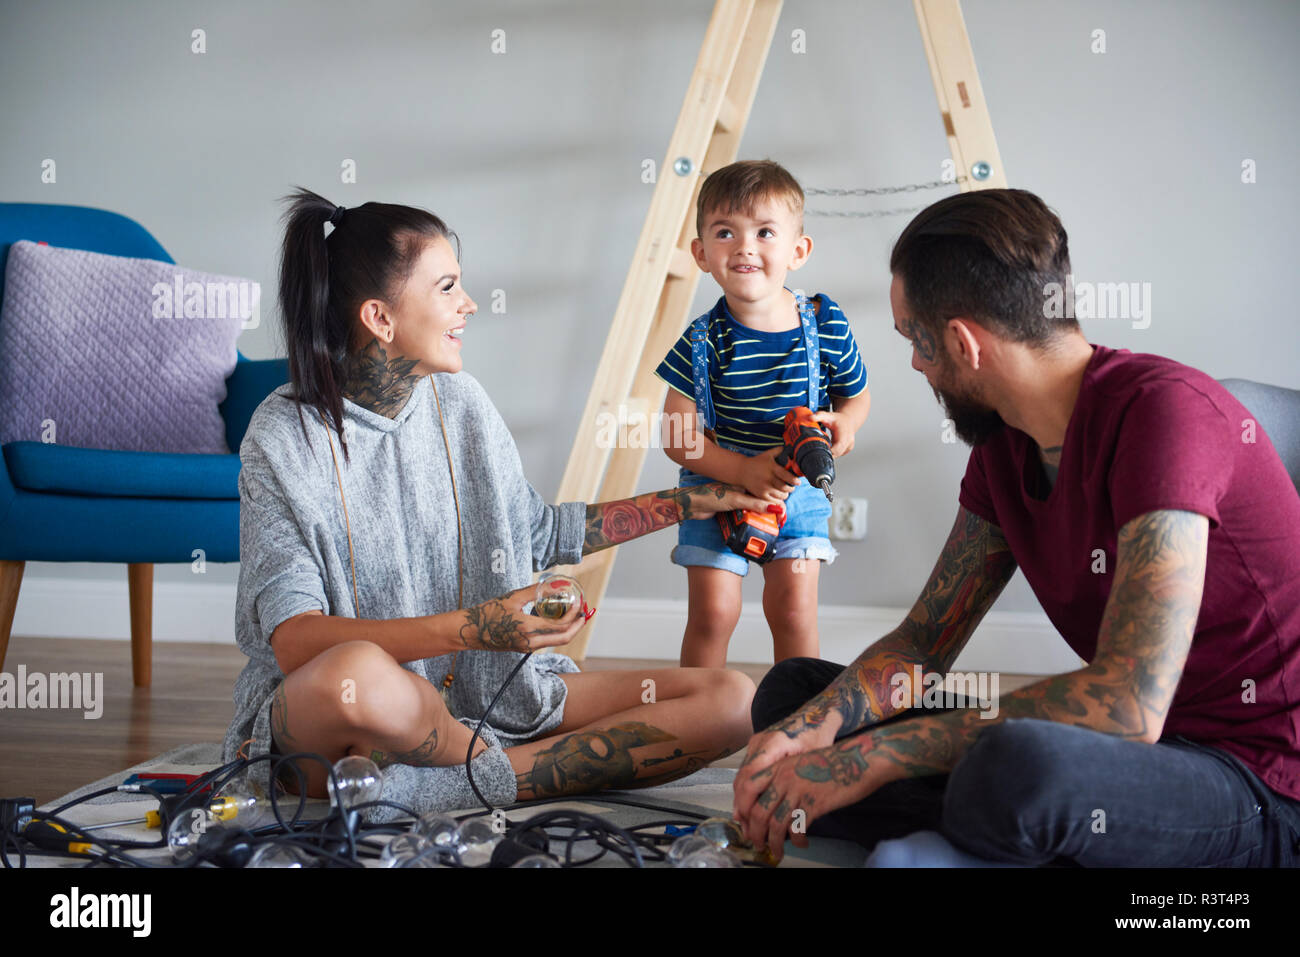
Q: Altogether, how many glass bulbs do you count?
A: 12